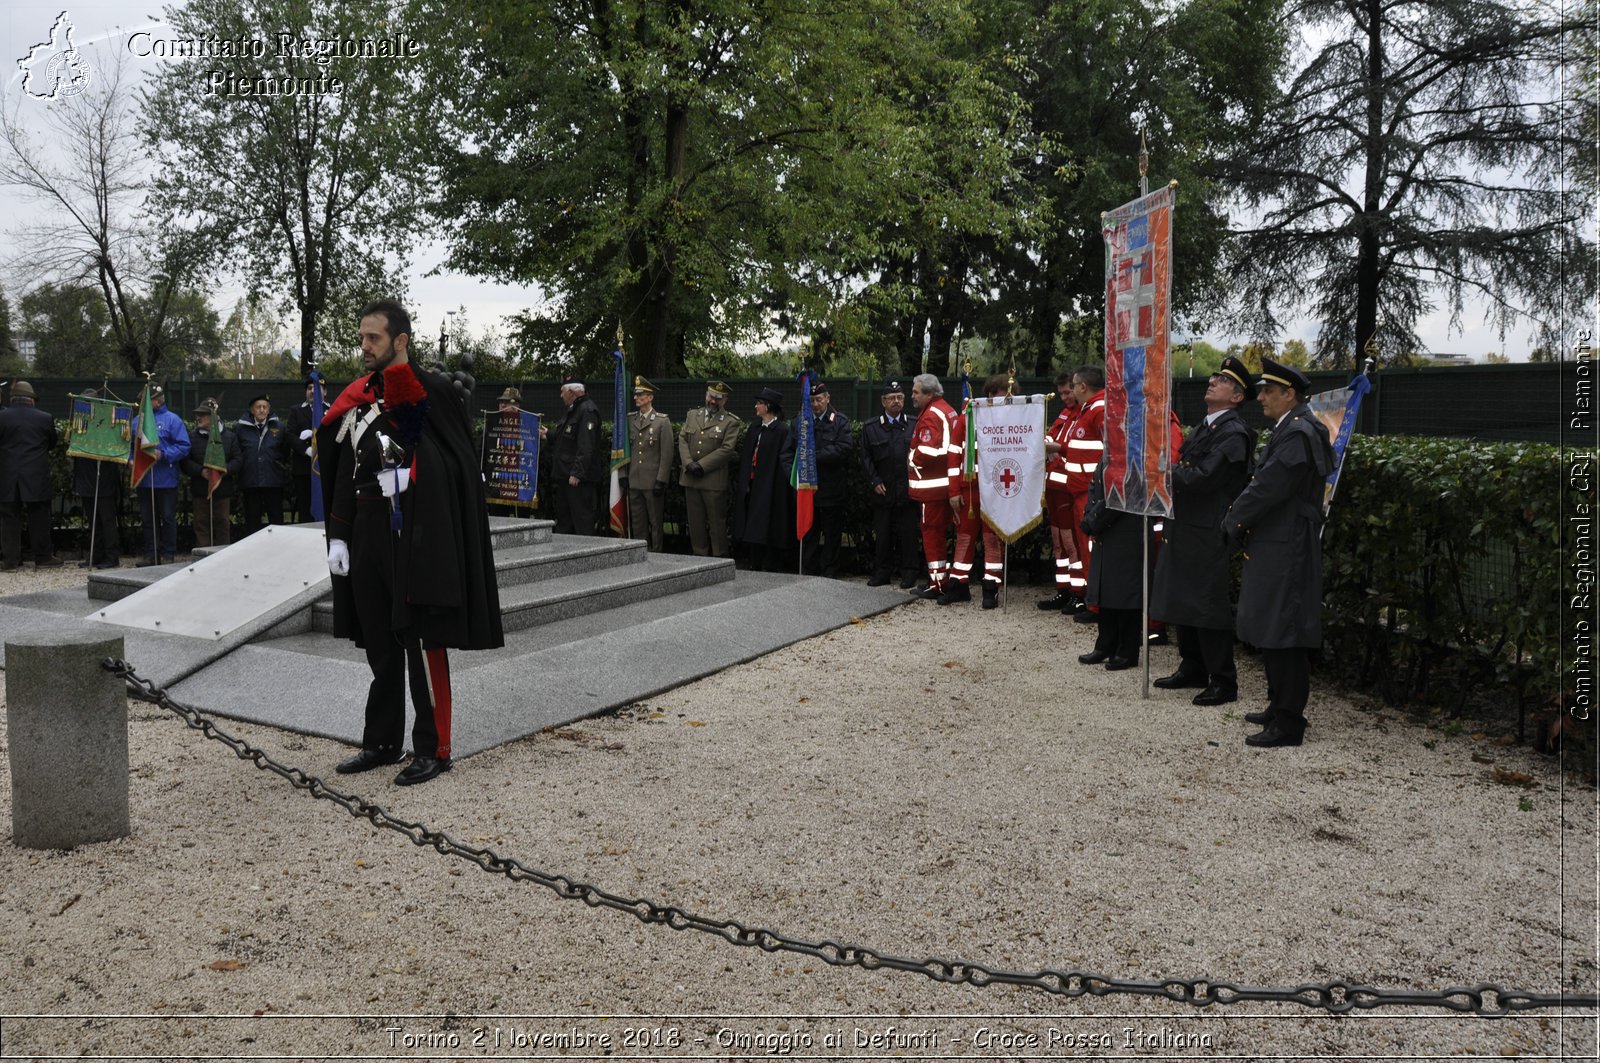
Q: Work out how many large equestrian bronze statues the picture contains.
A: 0